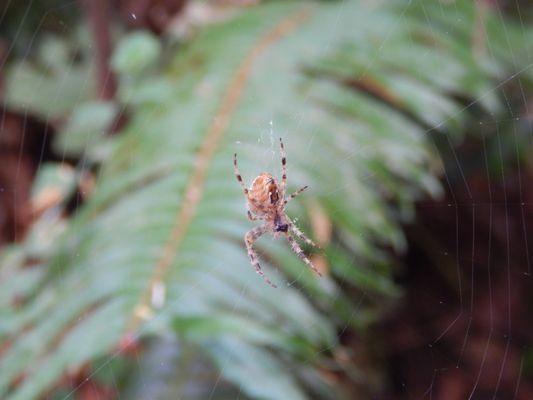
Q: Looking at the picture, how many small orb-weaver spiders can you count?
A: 1